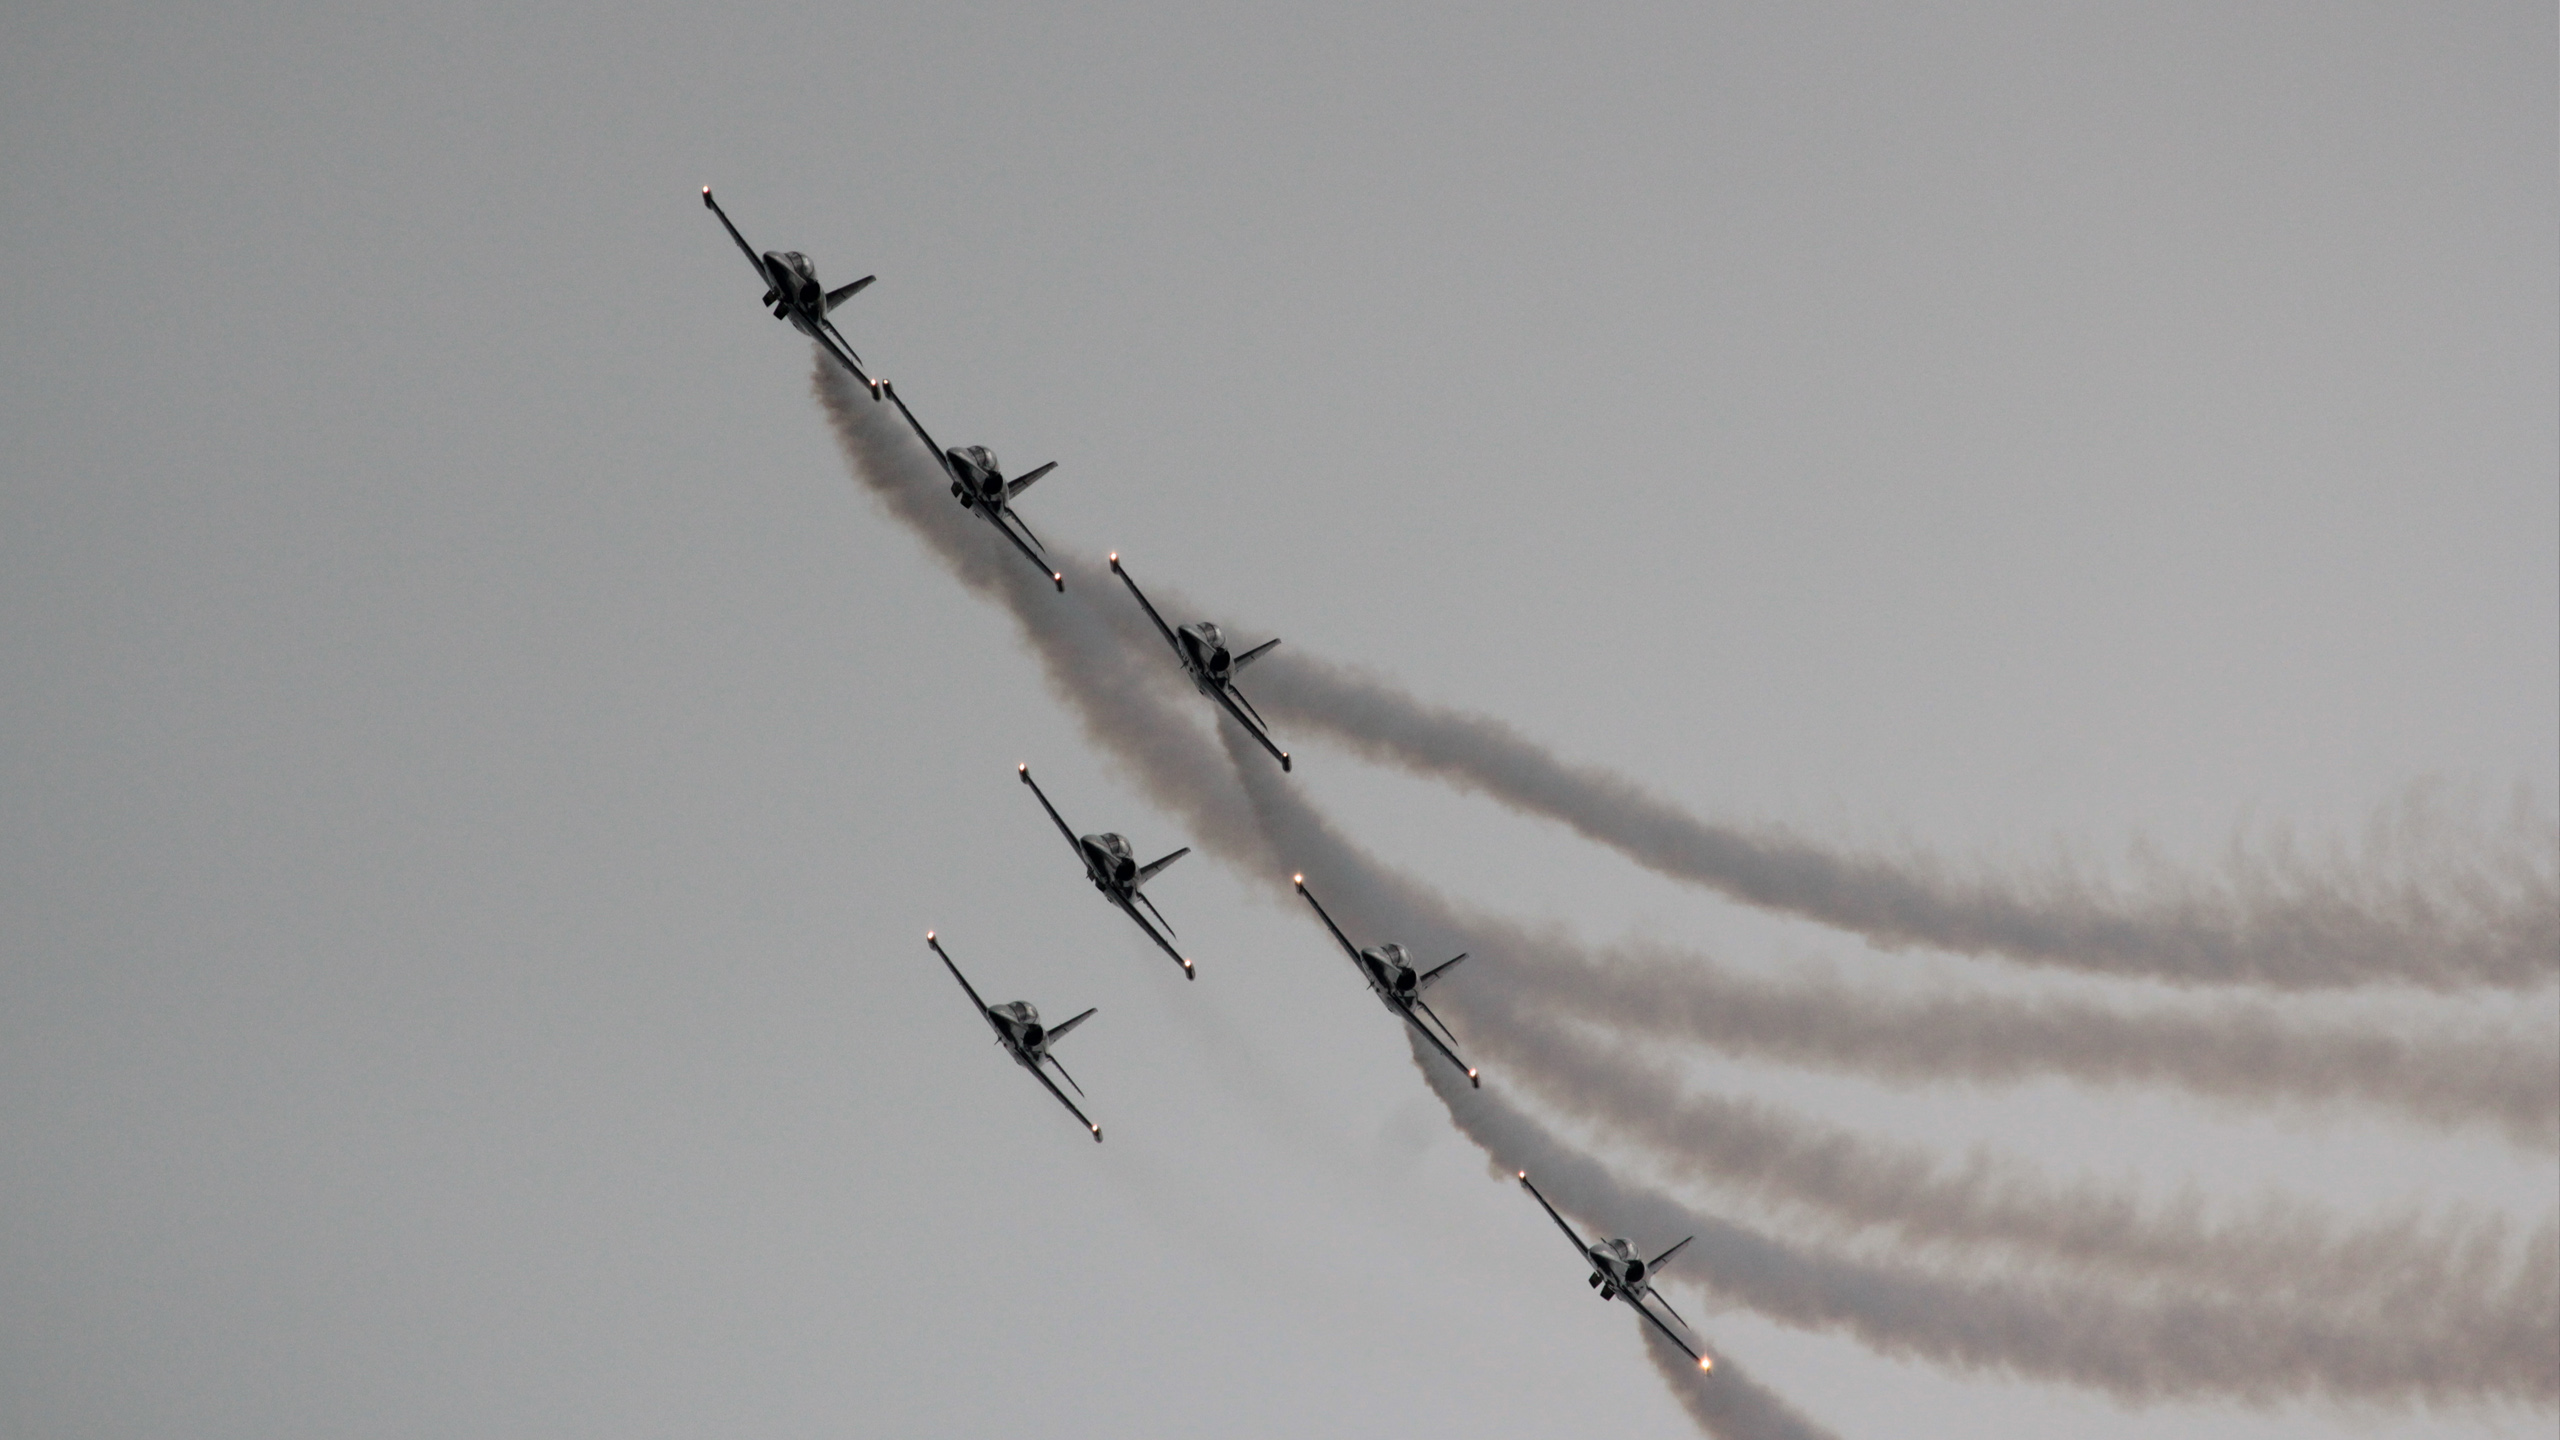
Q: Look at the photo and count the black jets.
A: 7